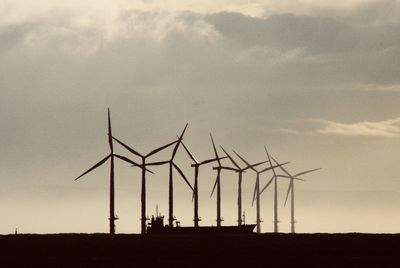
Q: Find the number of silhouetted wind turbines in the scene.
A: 9